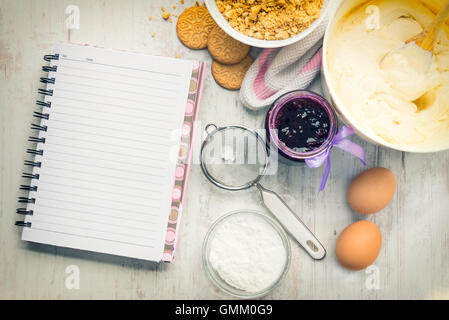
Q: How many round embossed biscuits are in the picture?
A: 3